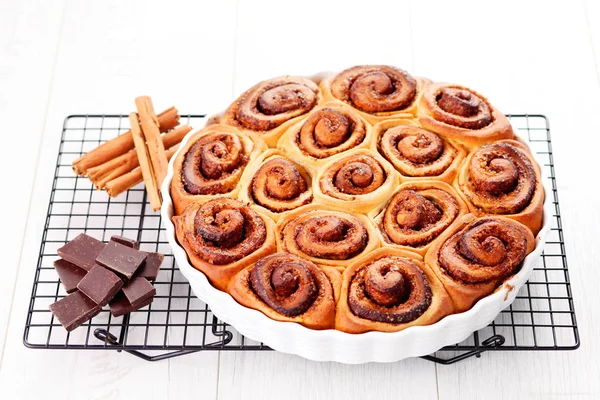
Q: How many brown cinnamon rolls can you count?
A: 15